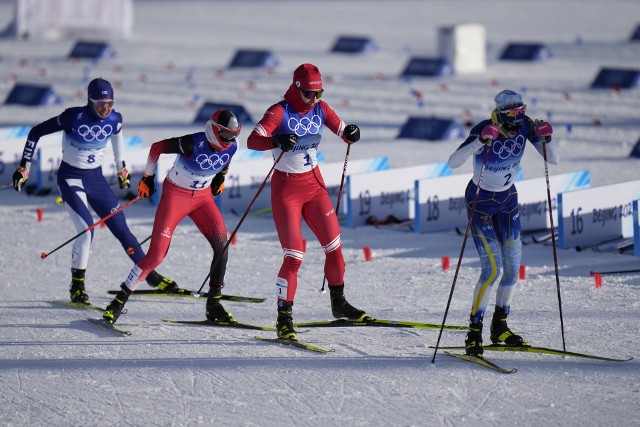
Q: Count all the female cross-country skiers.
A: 4